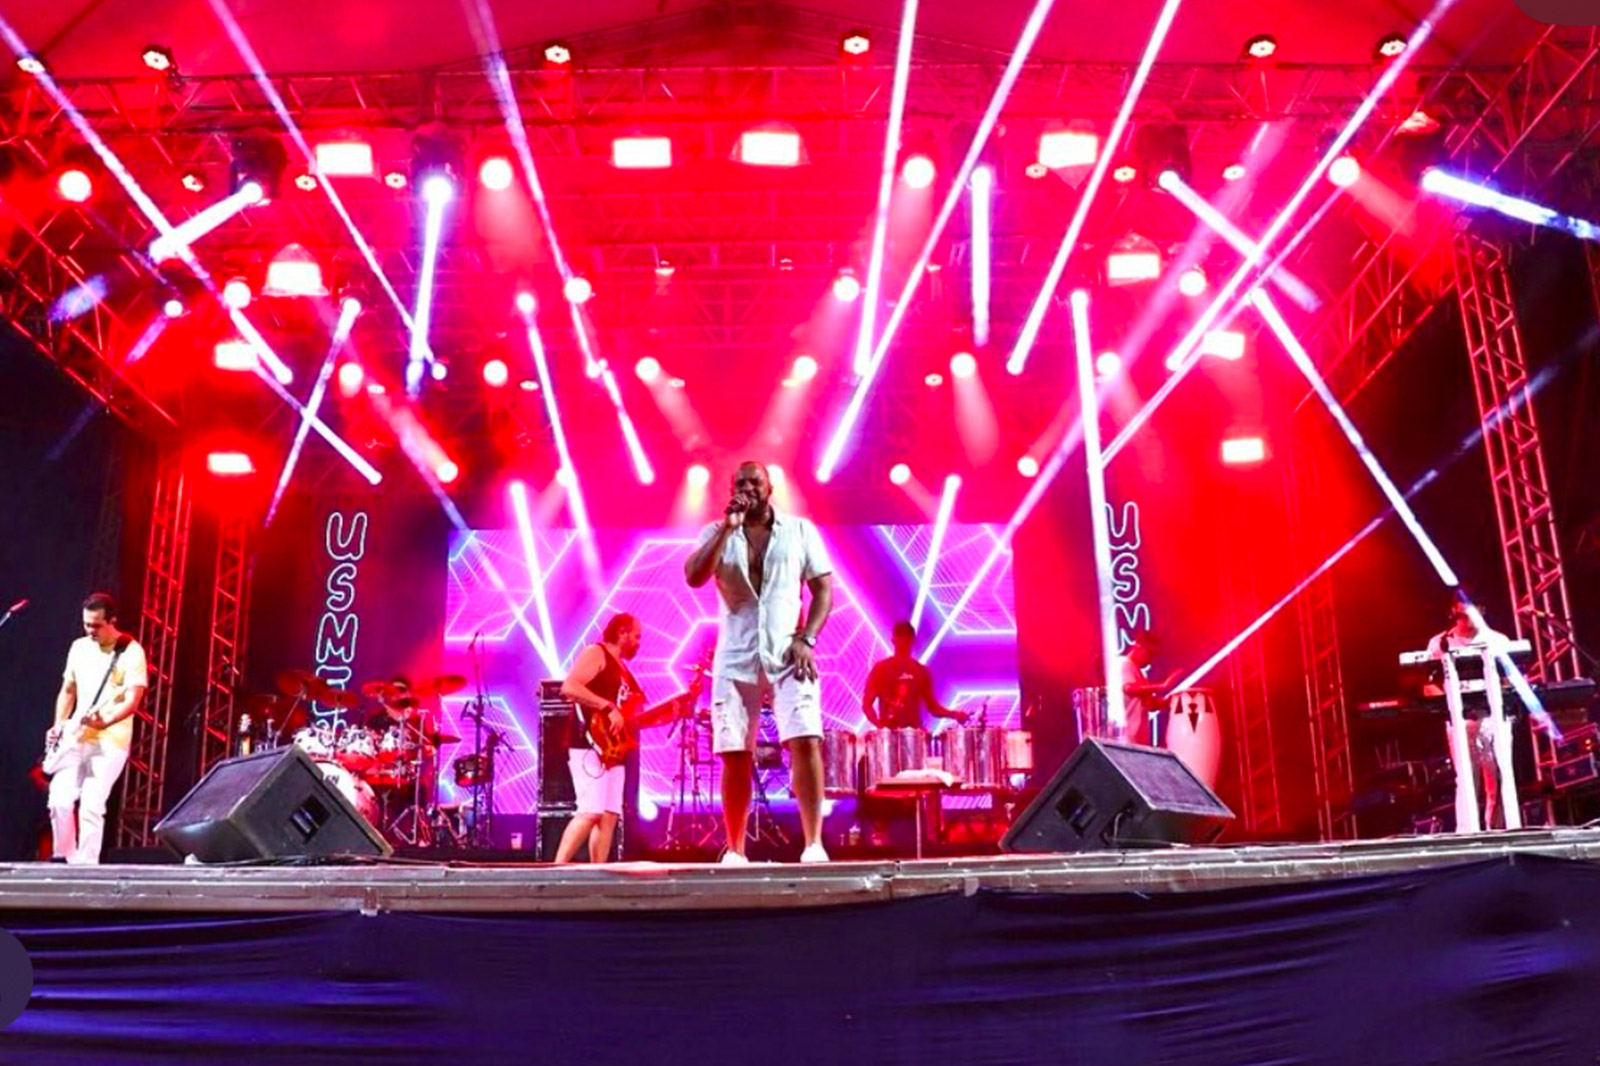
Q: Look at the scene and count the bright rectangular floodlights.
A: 10